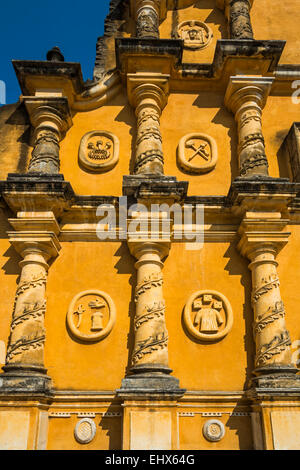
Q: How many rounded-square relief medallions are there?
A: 2